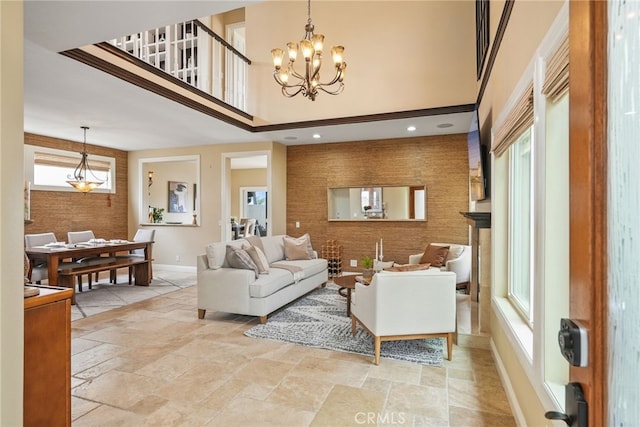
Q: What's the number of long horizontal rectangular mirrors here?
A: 1